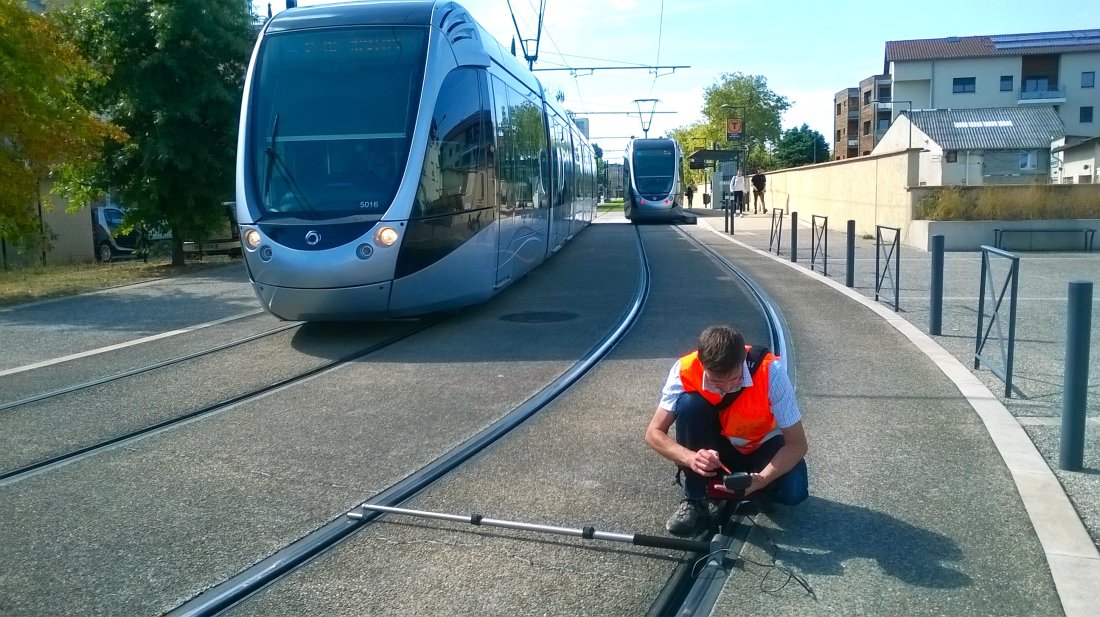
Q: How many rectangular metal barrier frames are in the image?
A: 4